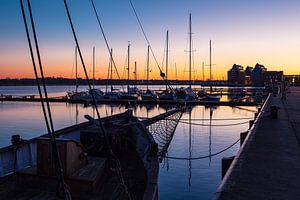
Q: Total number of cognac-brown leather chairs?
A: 0